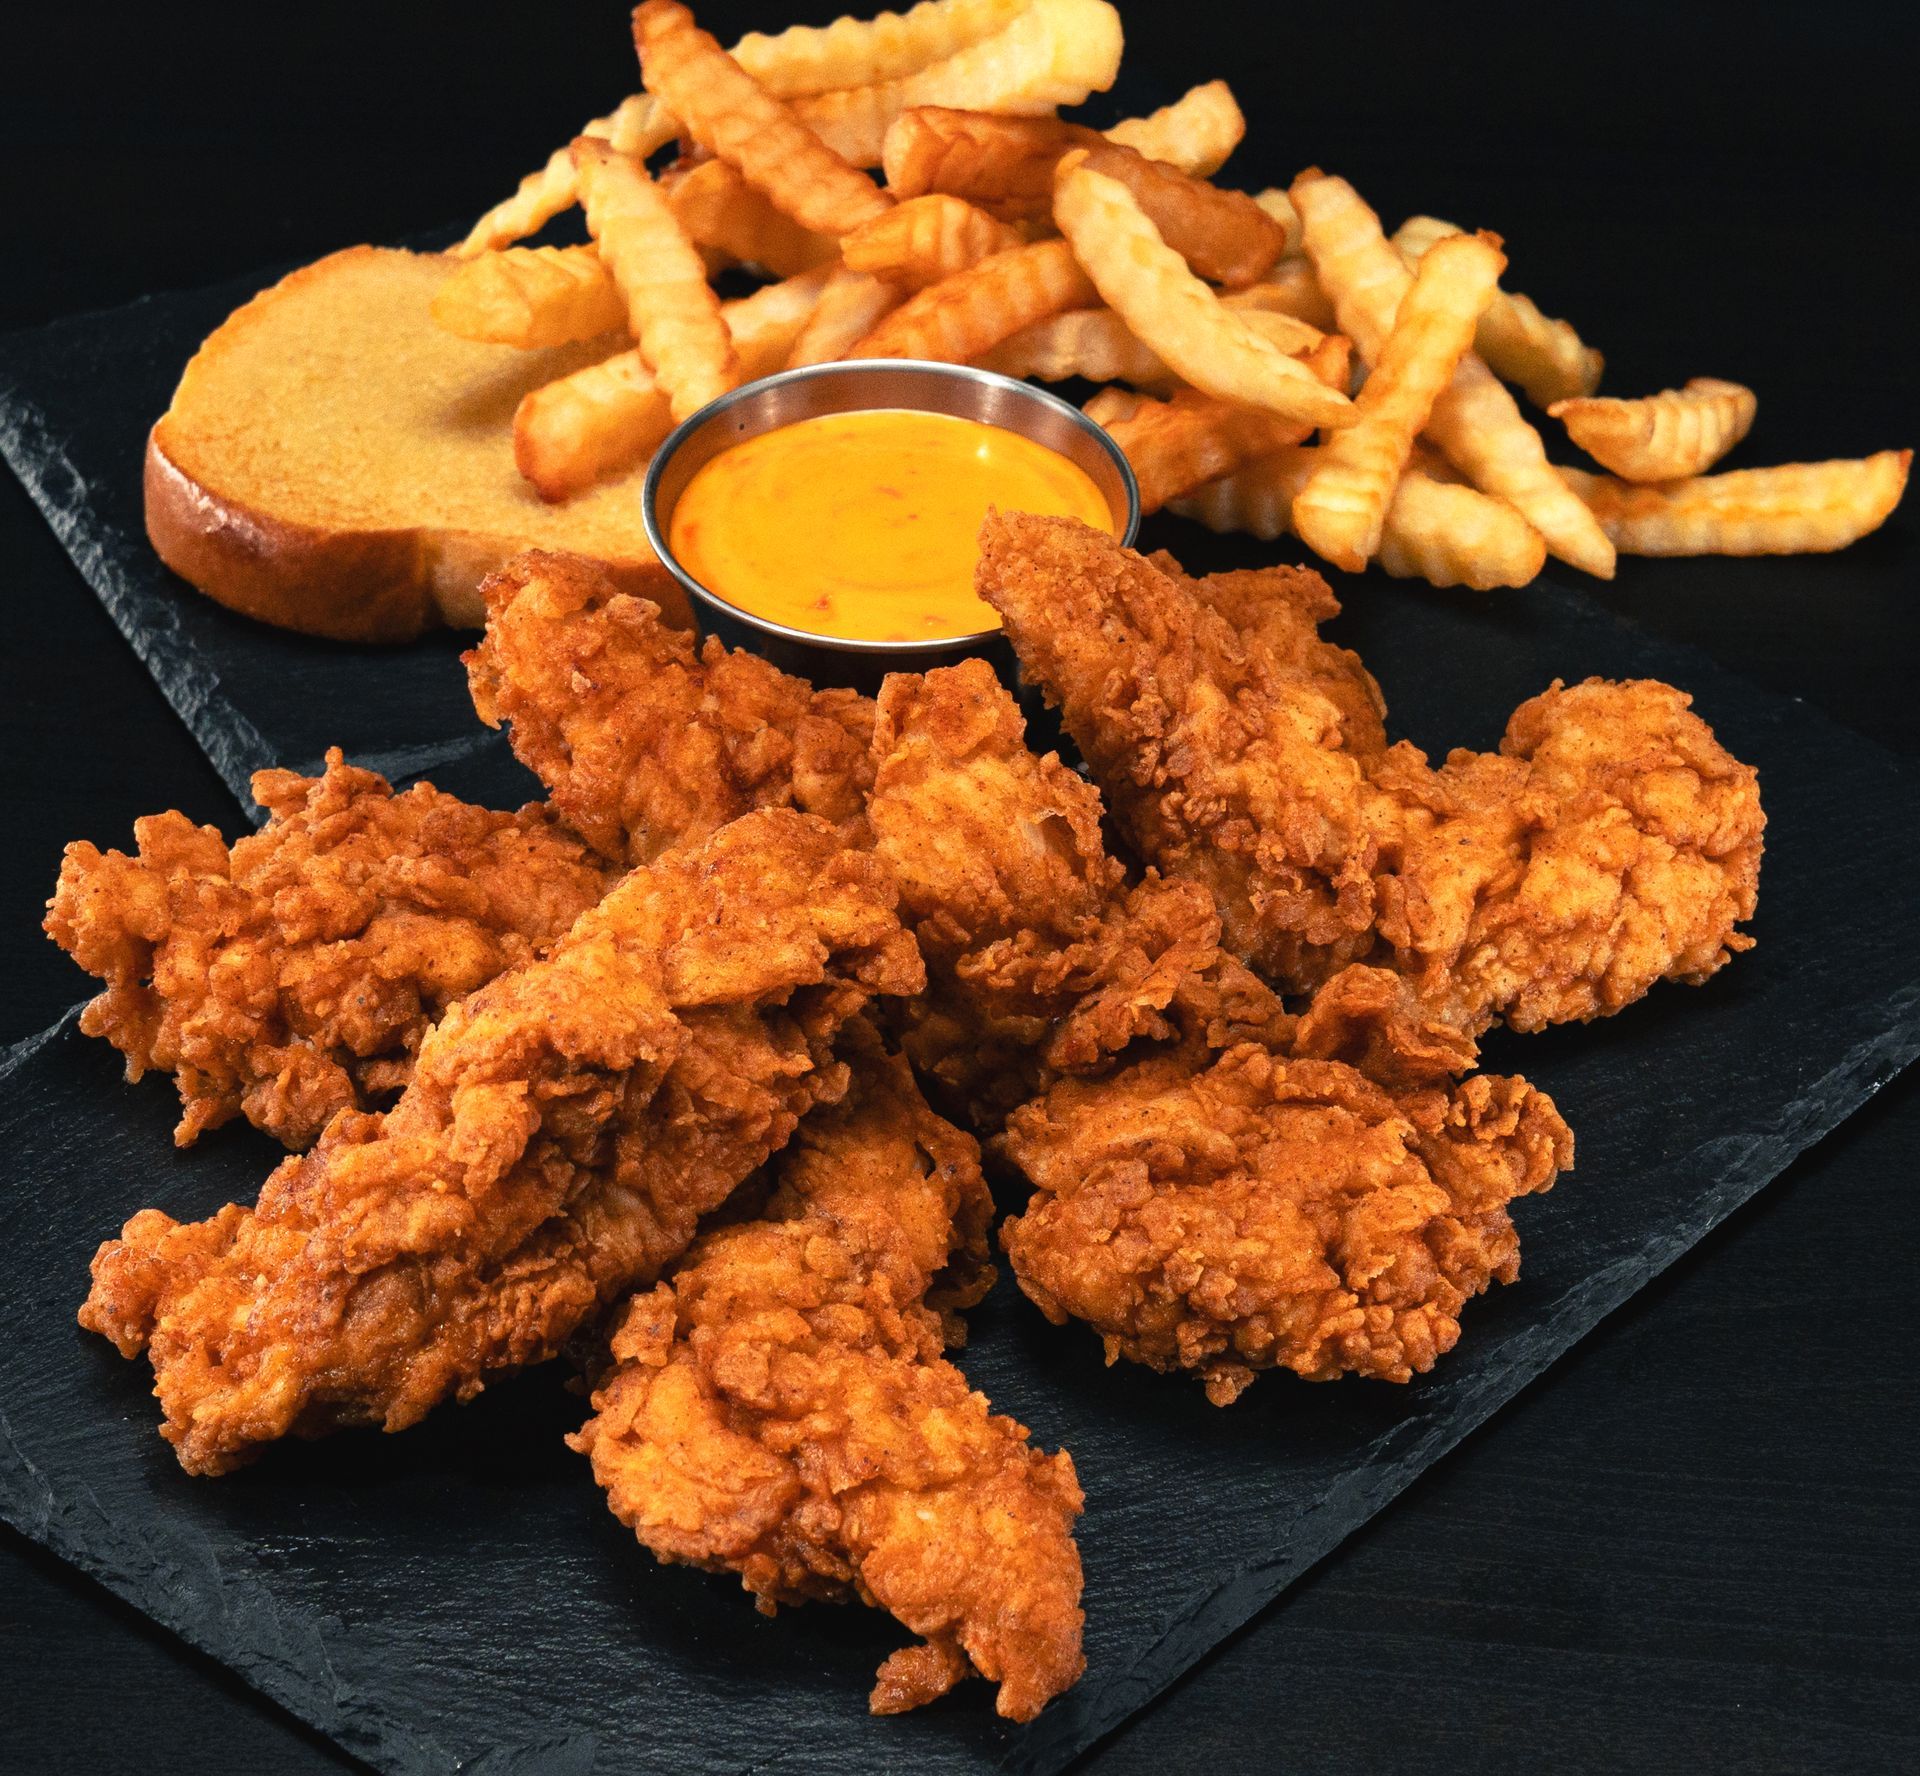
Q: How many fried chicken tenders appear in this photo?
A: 8